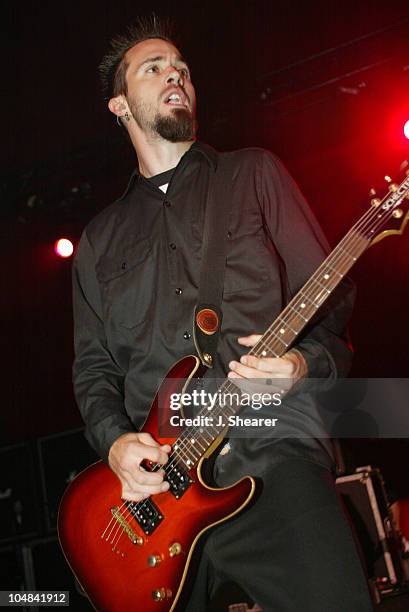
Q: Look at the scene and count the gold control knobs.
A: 3